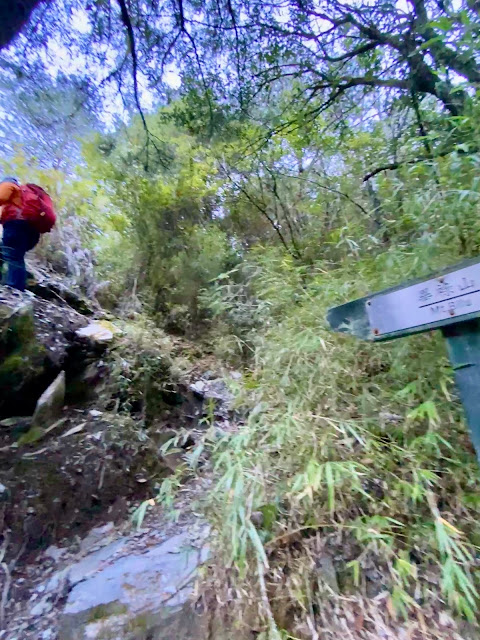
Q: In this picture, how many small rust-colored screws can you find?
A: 3